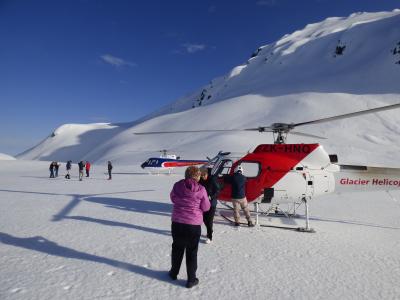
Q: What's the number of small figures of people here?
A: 6